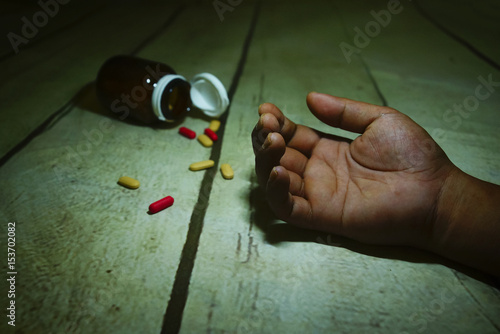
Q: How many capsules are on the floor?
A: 8